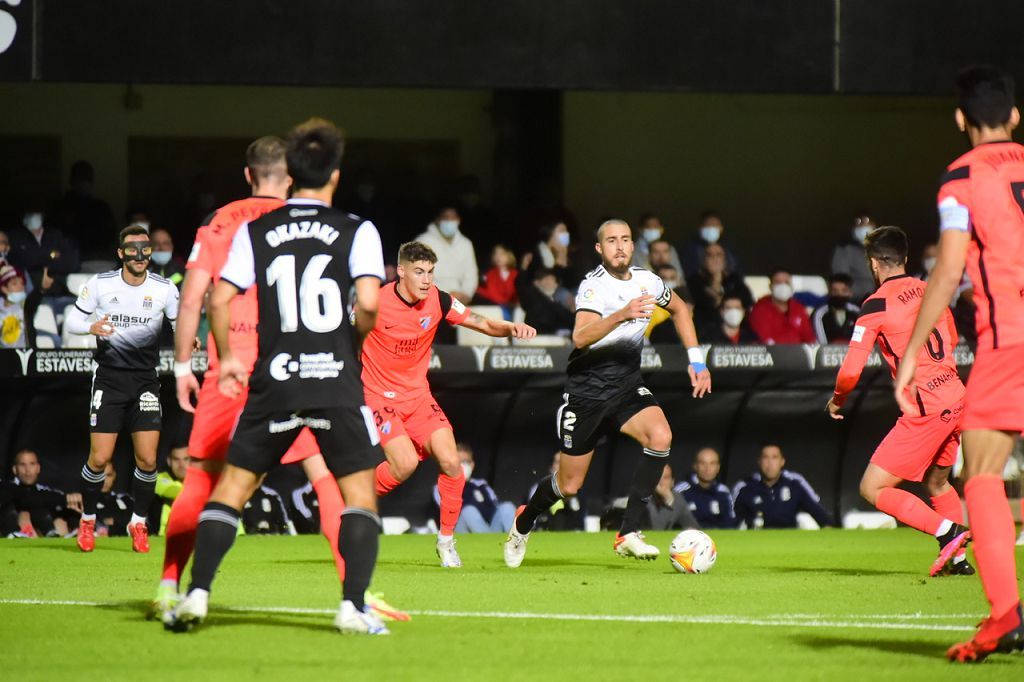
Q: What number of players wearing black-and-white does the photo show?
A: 3